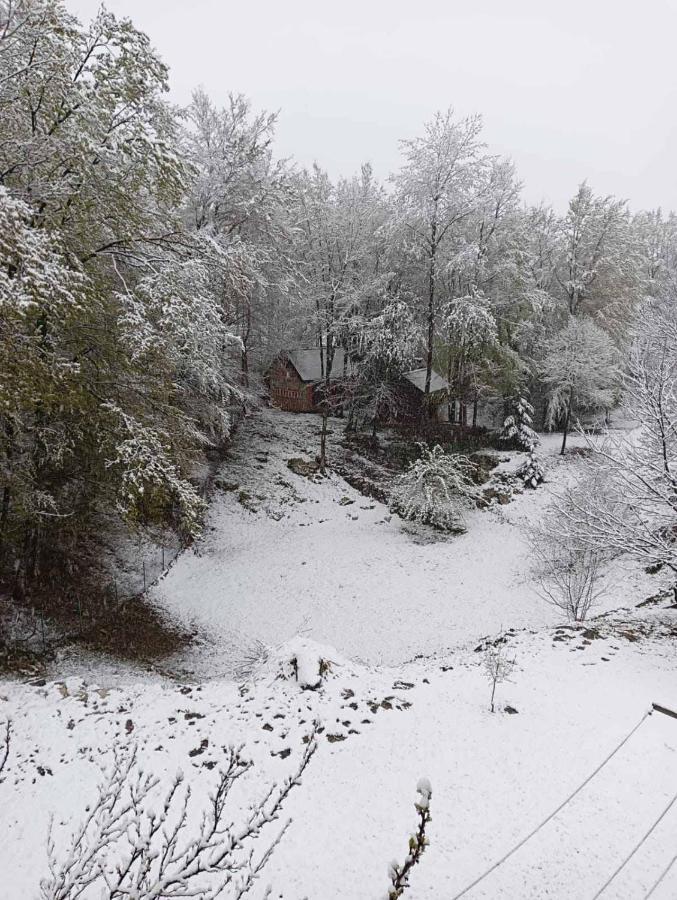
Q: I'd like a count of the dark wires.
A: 3